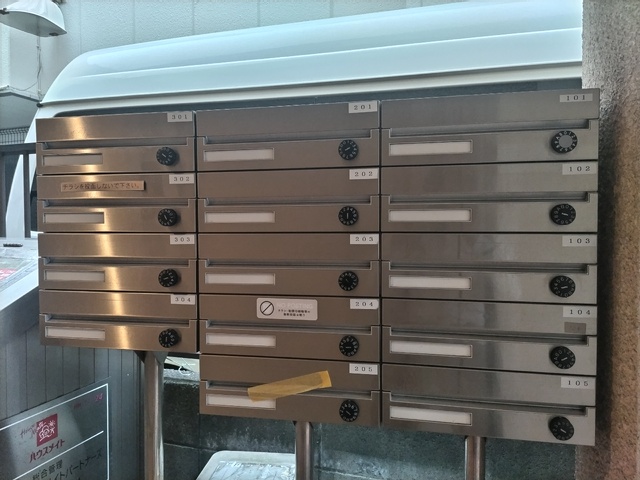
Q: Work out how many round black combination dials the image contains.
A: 14